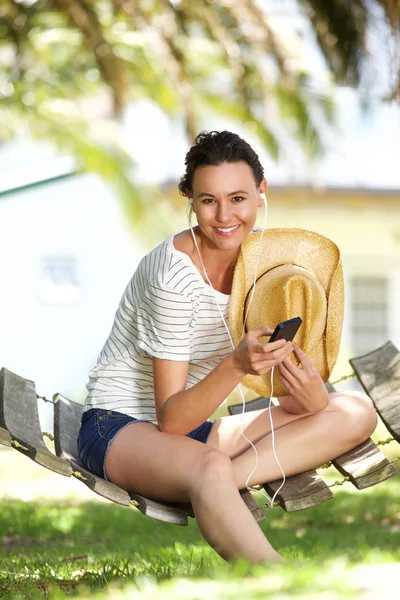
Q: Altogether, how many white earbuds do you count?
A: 2